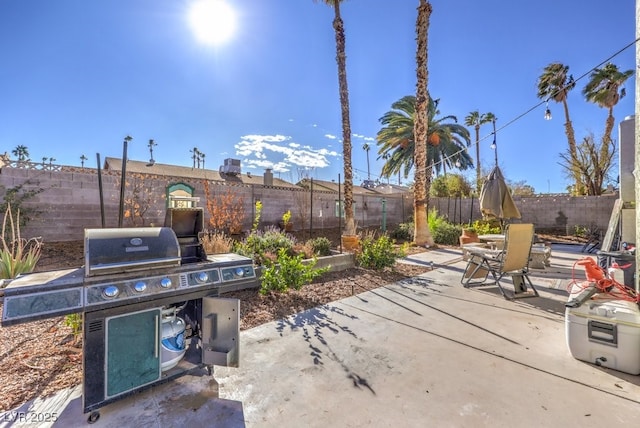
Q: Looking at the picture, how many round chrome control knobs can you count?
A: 5